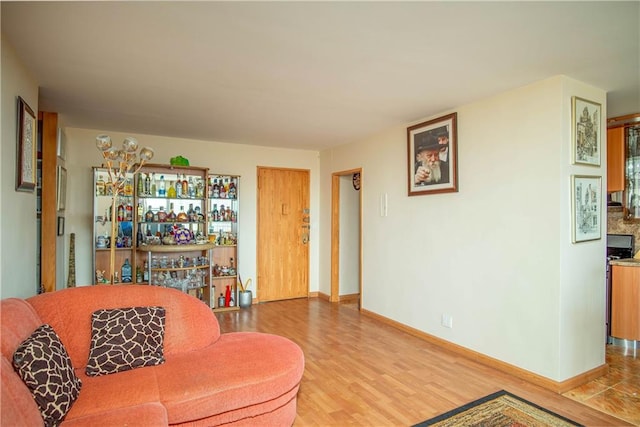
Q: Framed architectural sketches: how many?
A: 2